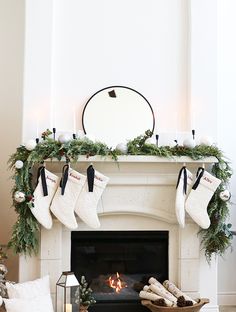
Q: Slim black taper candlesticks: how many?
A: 6